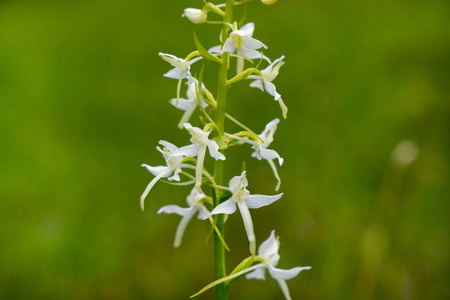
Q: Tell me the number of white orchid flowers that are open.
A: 10